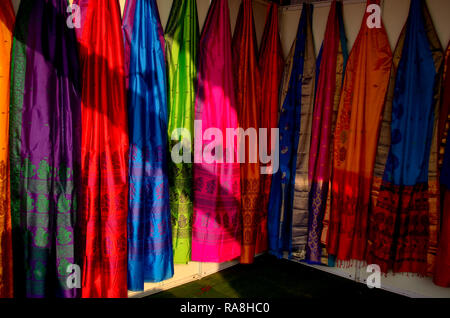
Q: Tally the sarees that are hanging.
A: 13